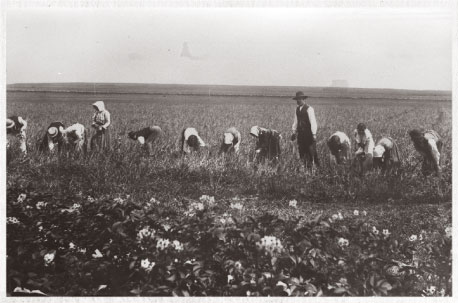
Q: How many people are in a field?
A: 13